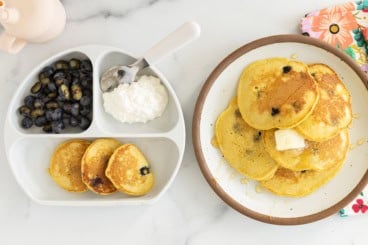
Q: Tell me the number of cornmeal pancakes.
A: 8